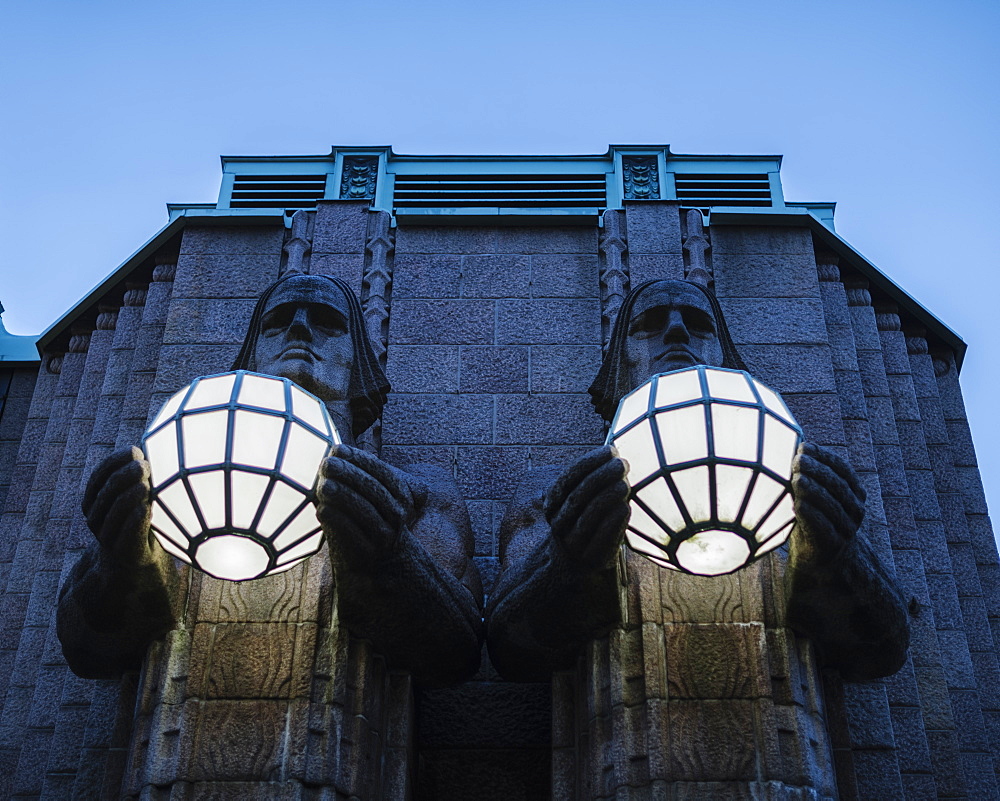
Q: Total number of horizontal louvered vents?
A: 3